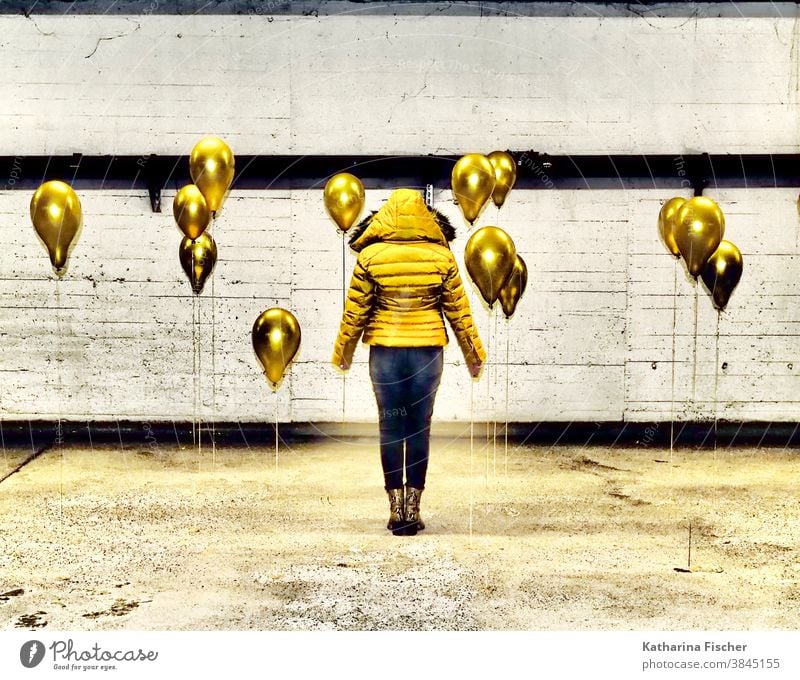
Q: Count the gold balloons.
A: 13